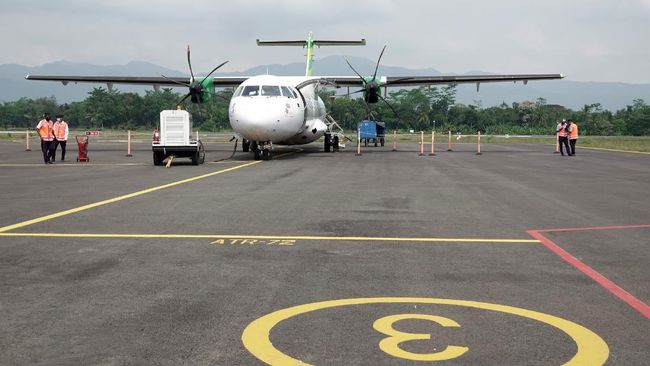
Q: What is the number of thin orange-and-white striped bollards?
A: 9